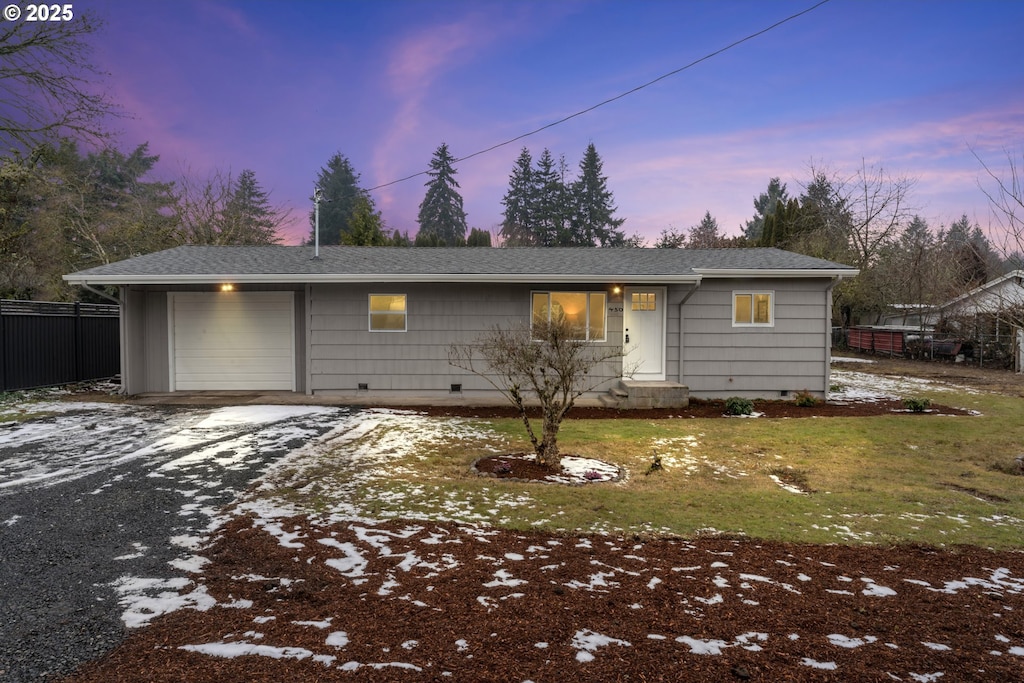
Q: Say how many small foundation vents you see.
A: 3